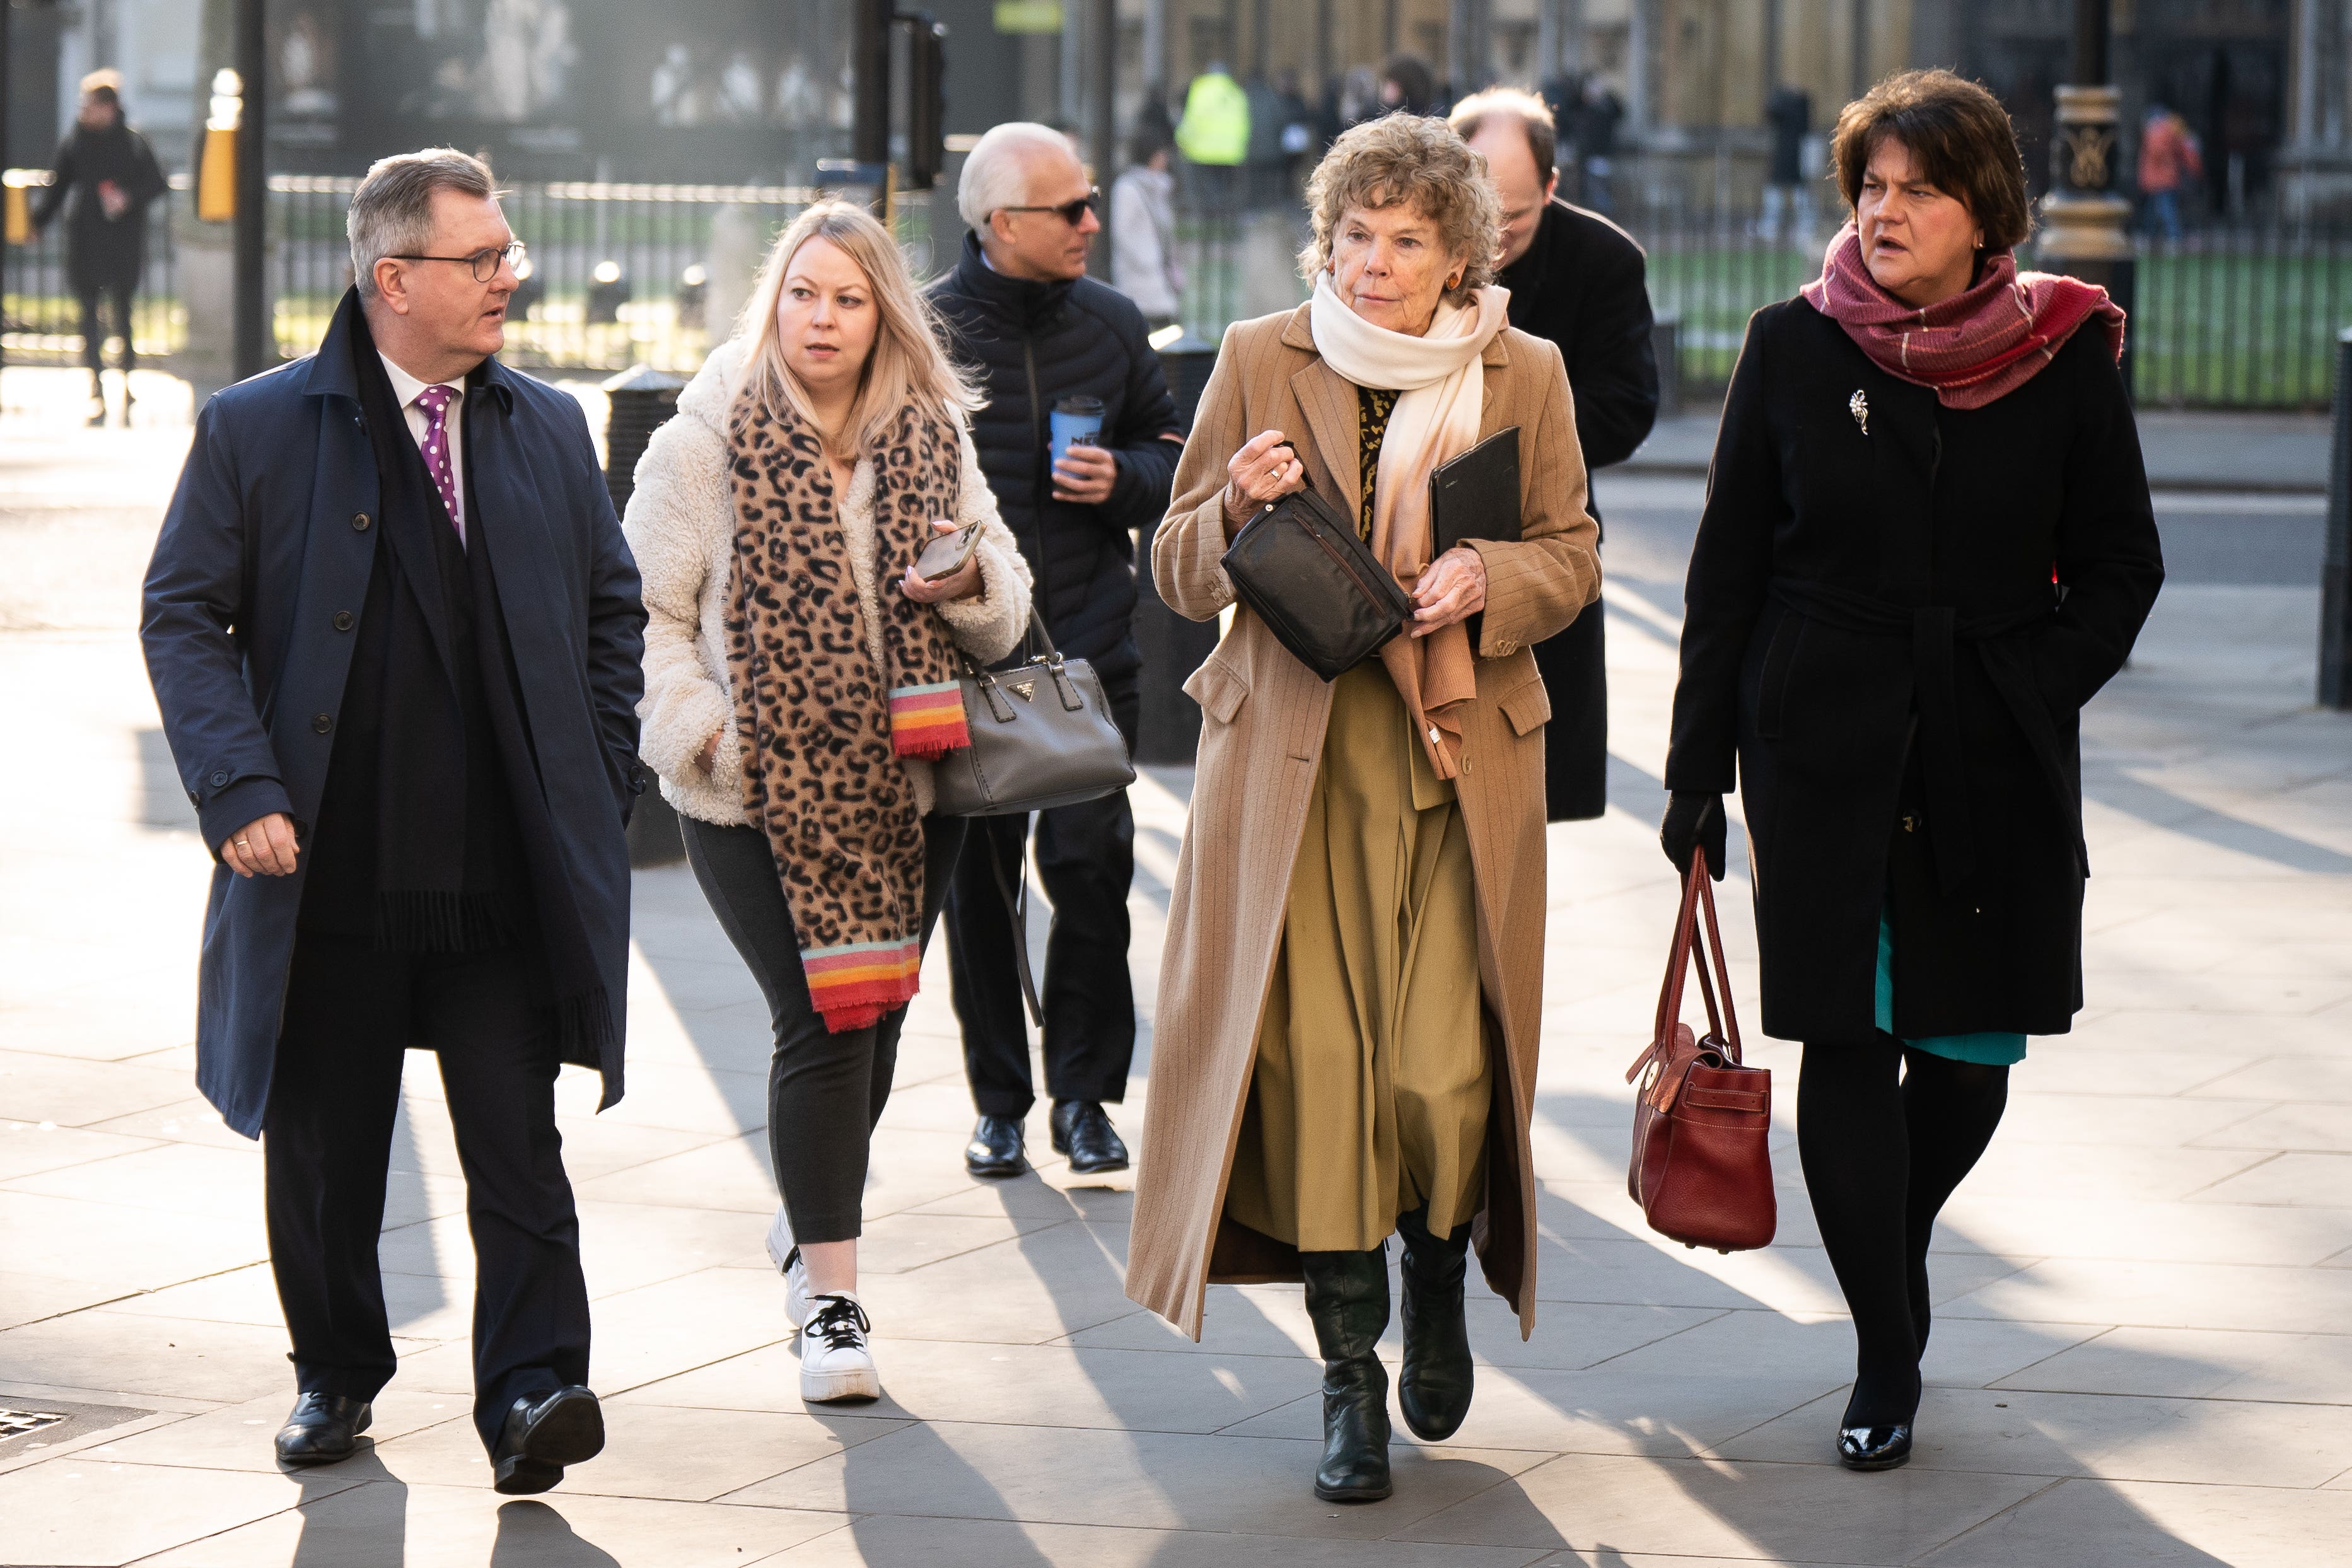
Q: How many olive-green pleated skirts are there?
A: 1